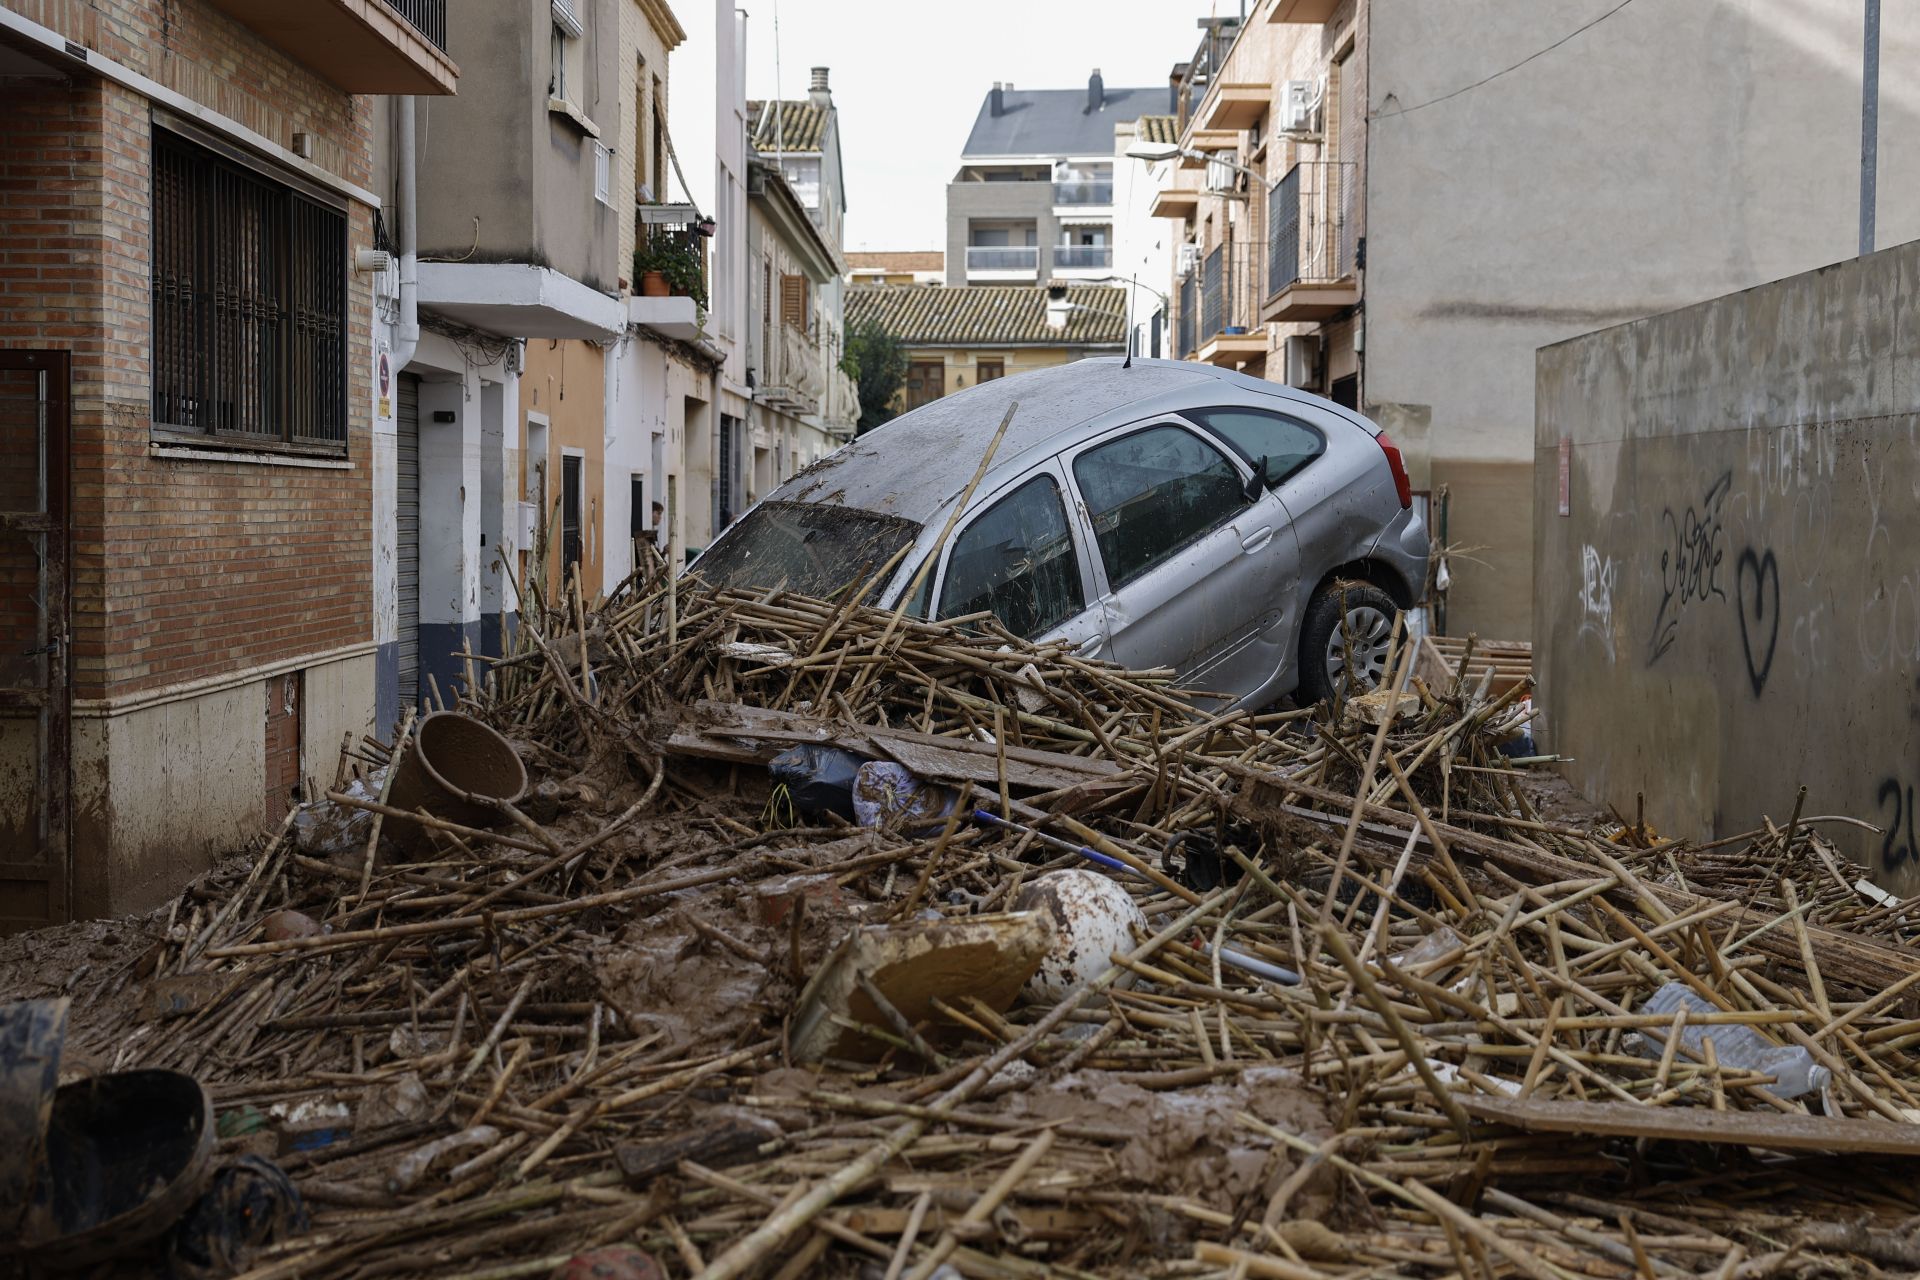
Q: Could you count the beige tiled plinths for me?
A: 1